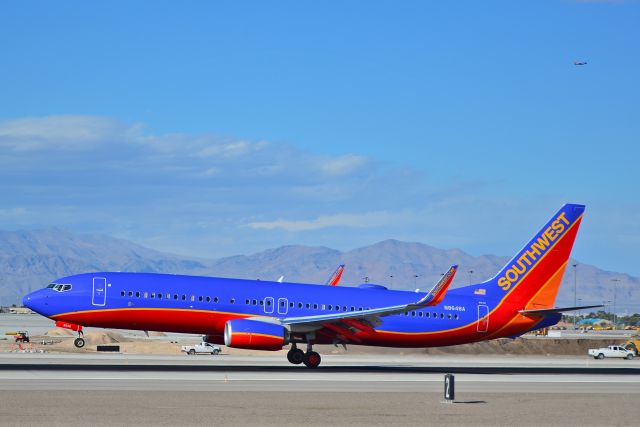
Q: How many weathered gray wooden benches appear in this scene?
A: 0